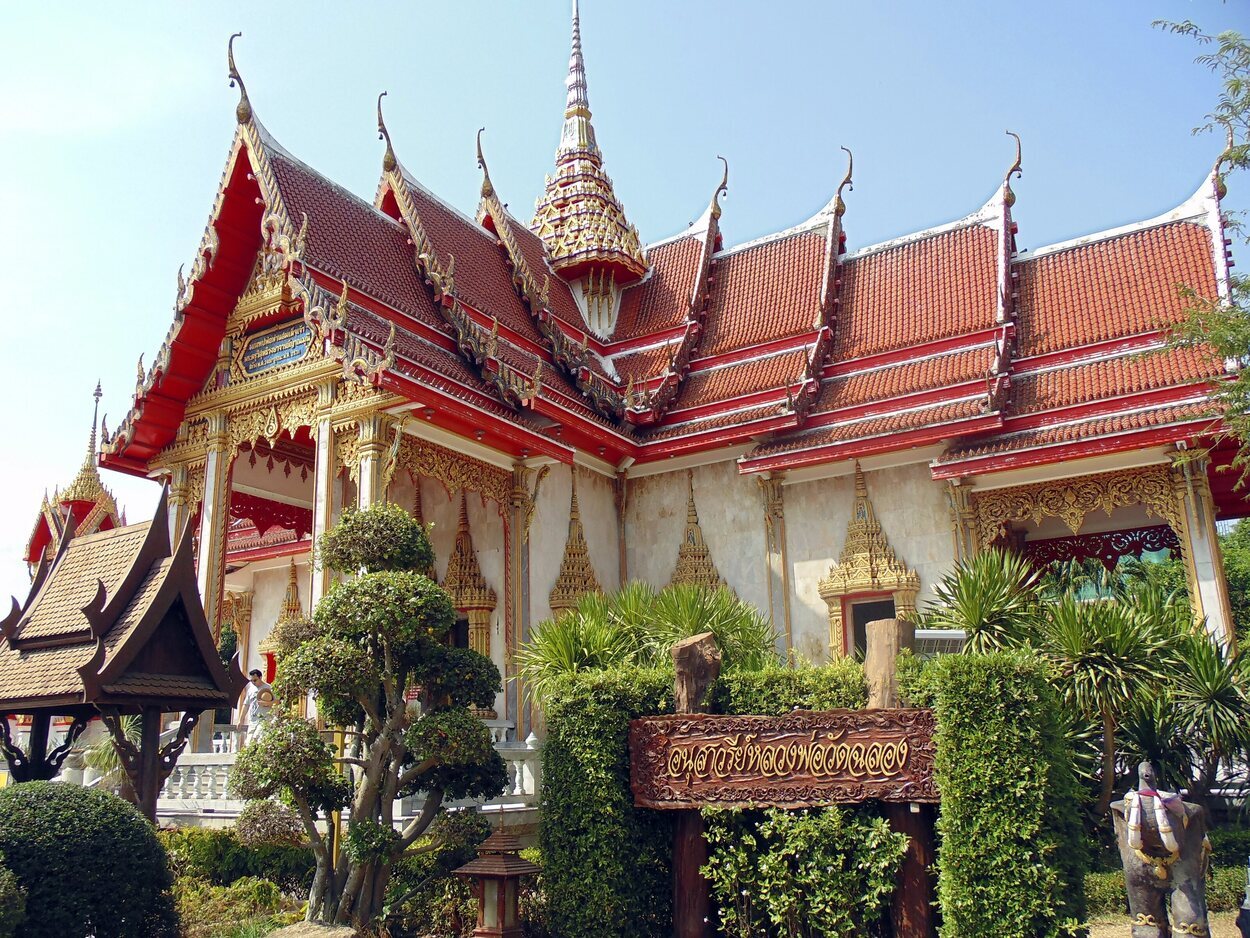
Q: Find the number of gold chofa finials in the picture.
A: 7